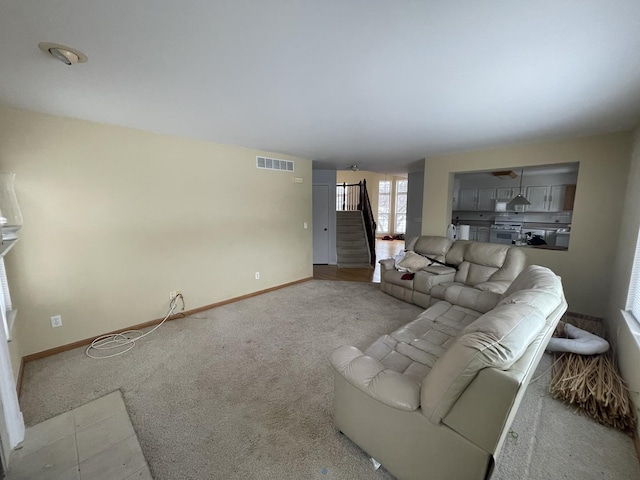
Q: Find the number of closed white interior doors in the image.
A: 1